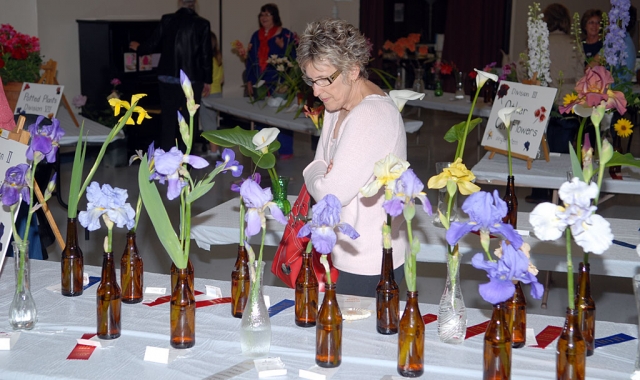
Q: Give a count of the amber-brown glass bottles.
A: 15